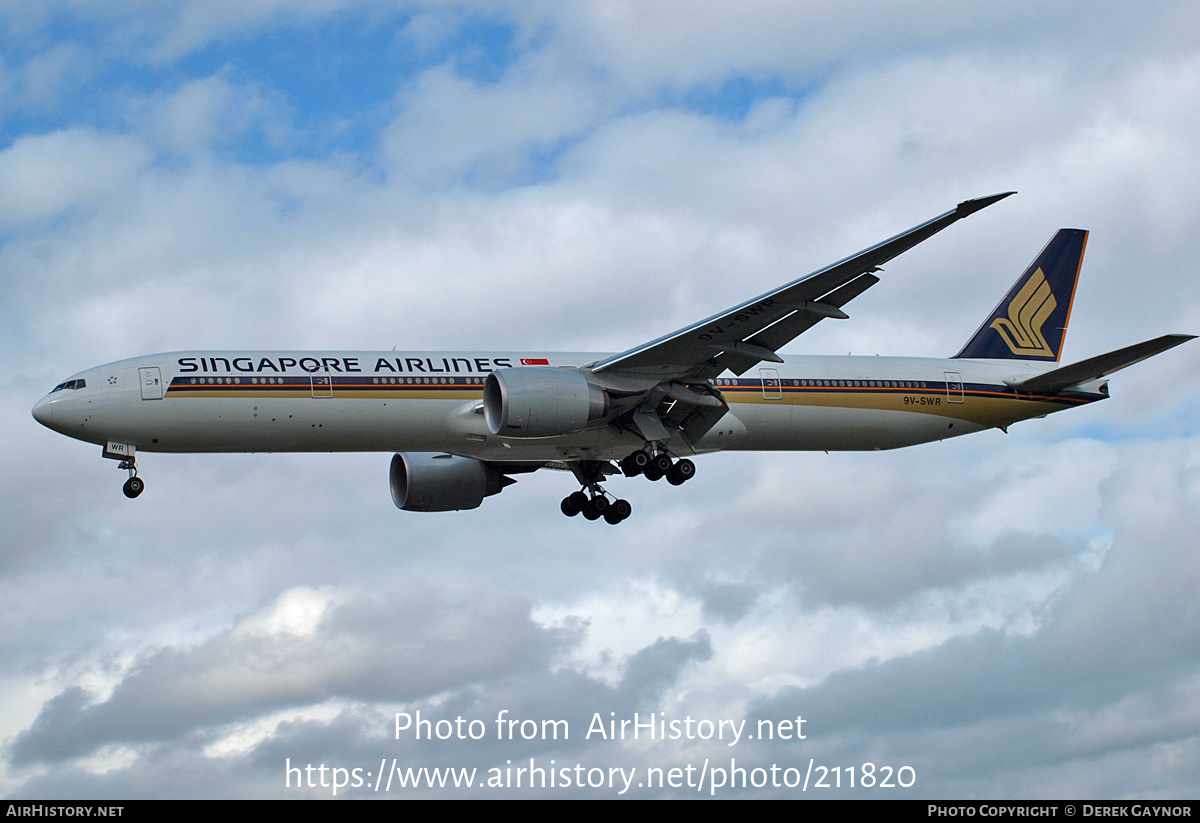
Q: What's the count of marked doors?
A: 4